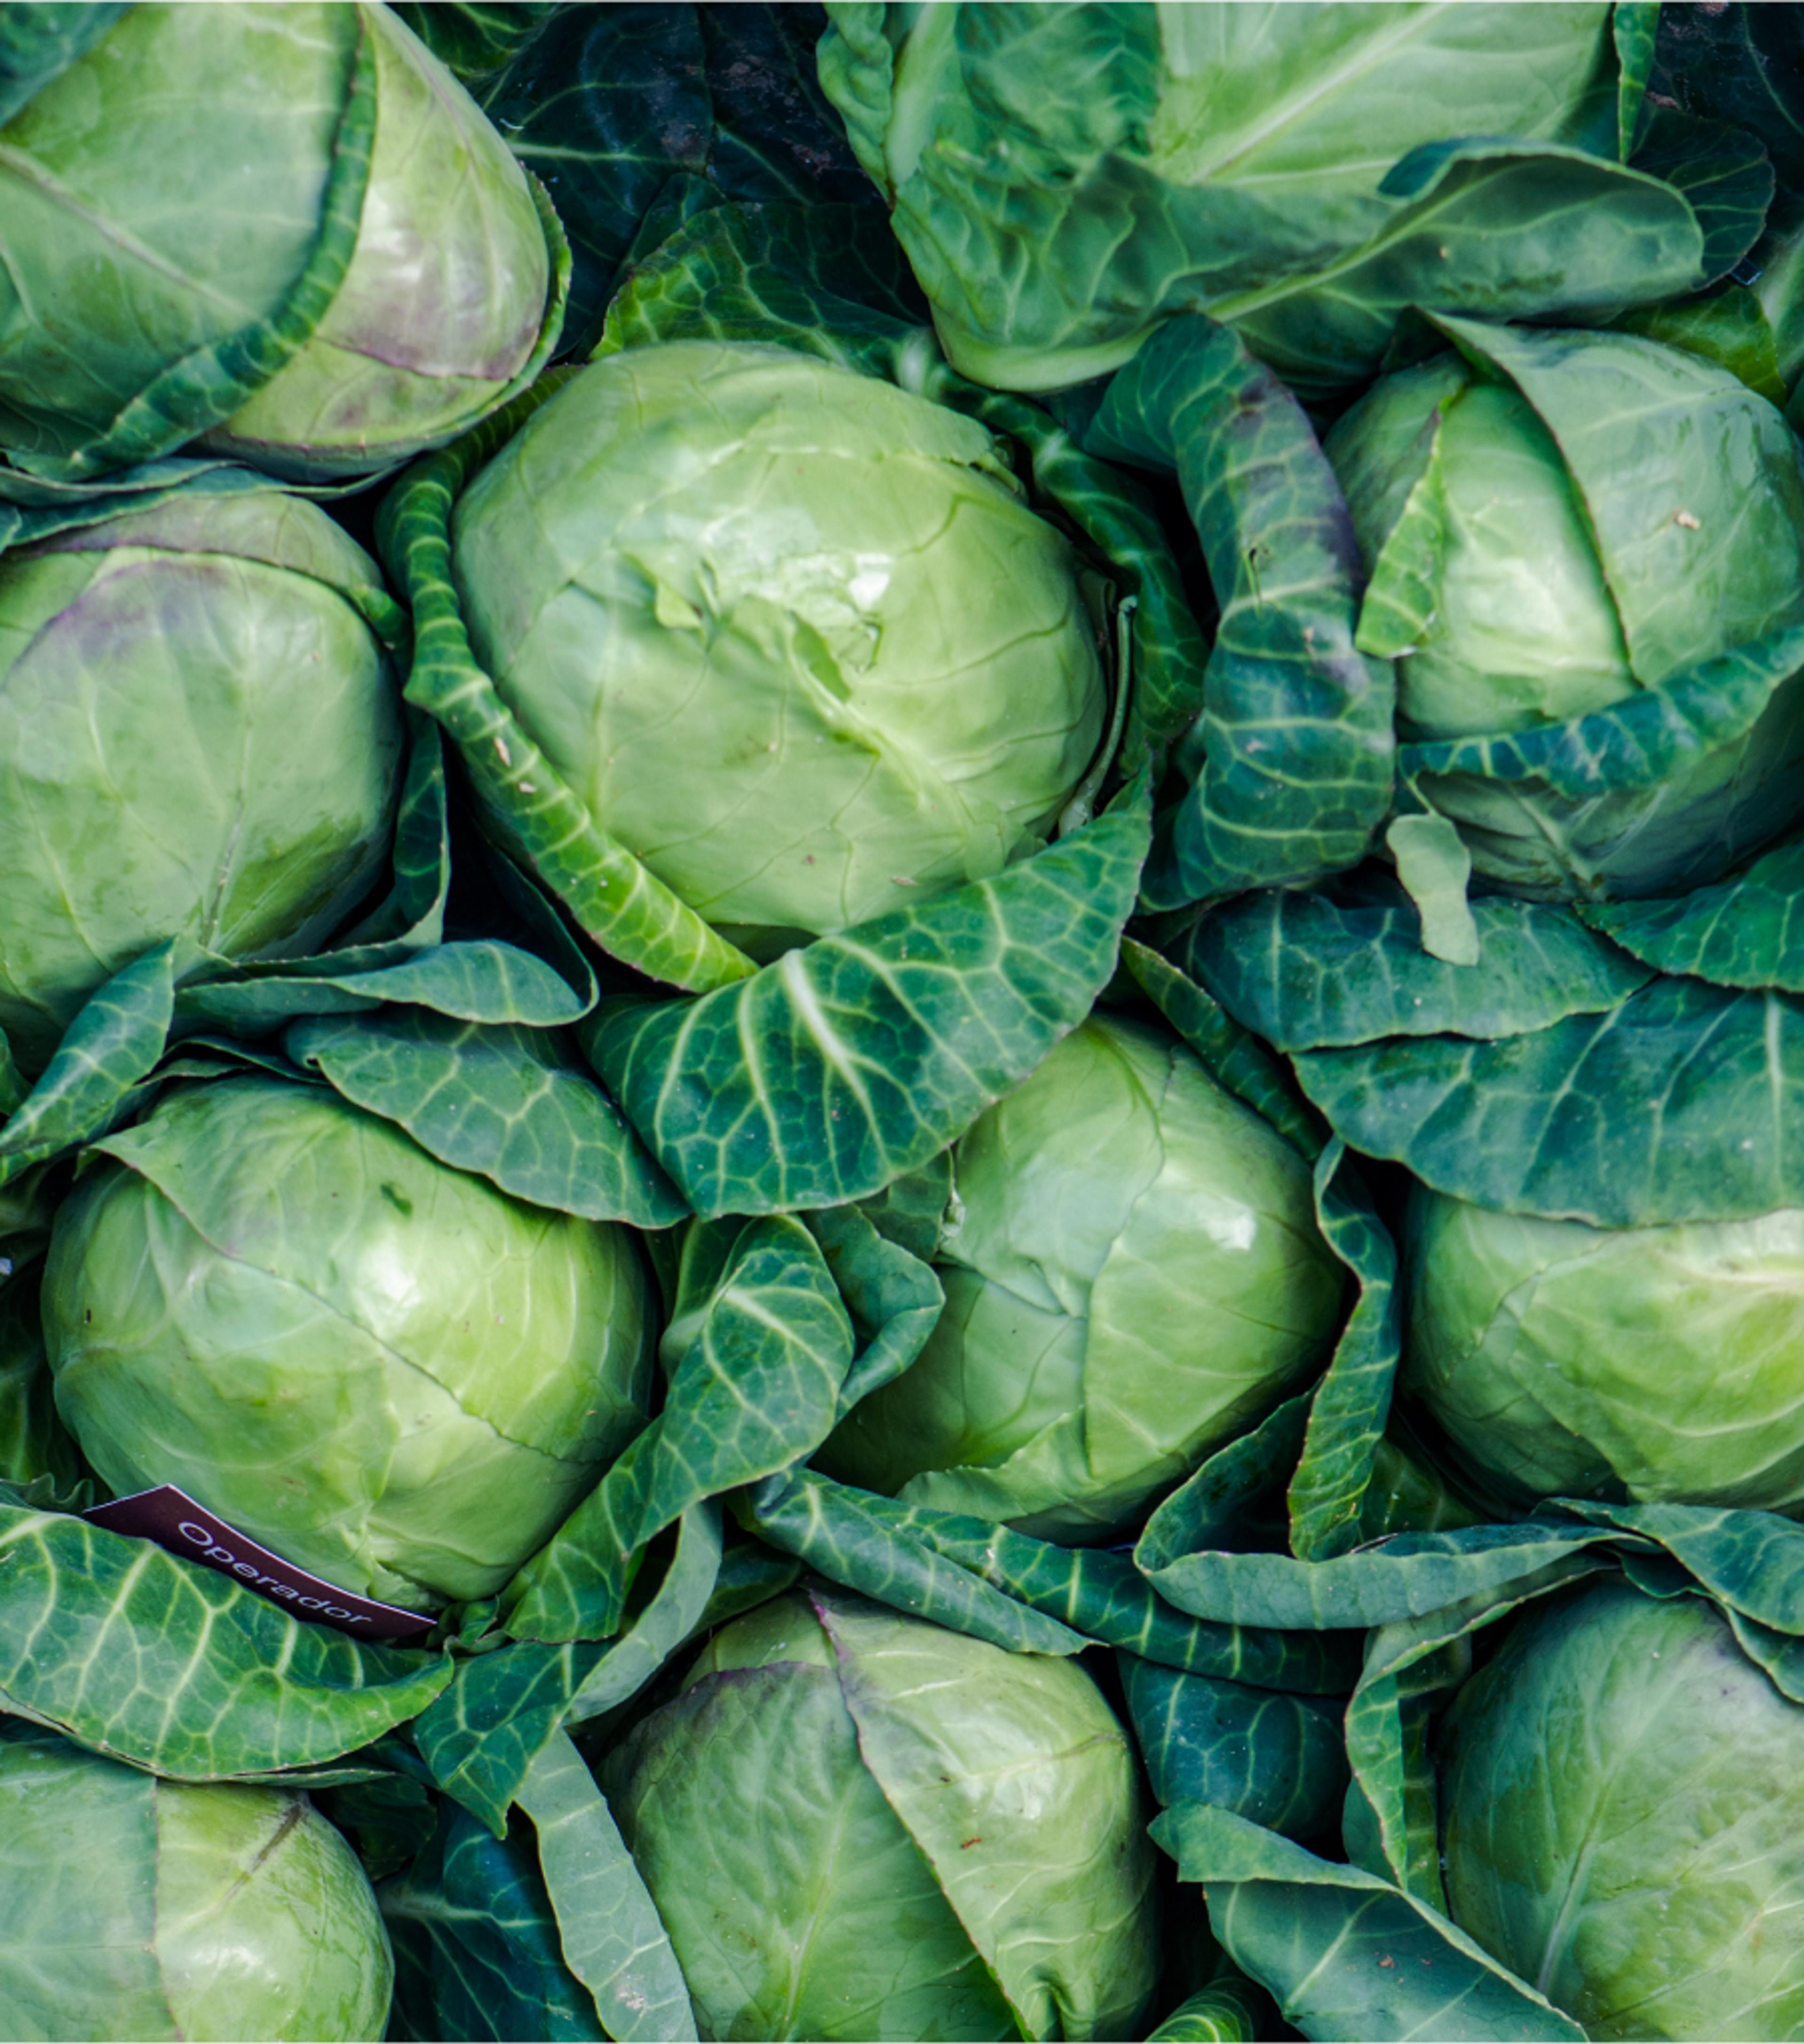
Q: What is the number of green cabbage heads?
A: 11